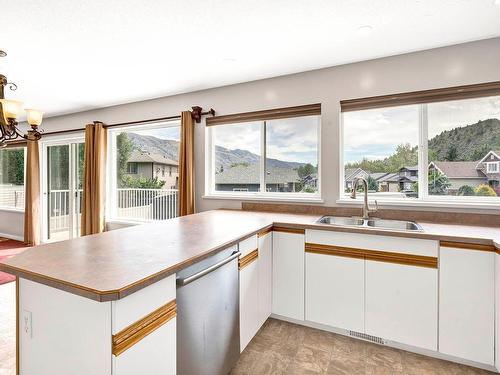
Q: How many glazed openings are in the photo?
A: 5